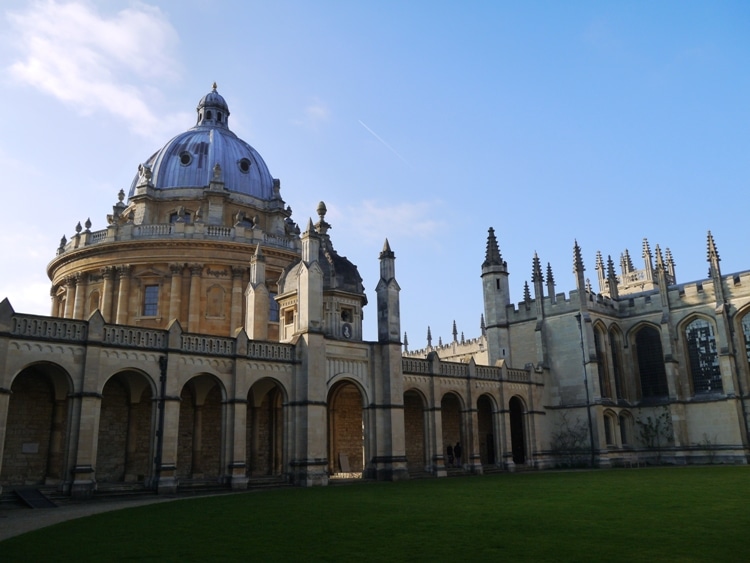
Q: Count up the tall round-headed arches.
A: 9